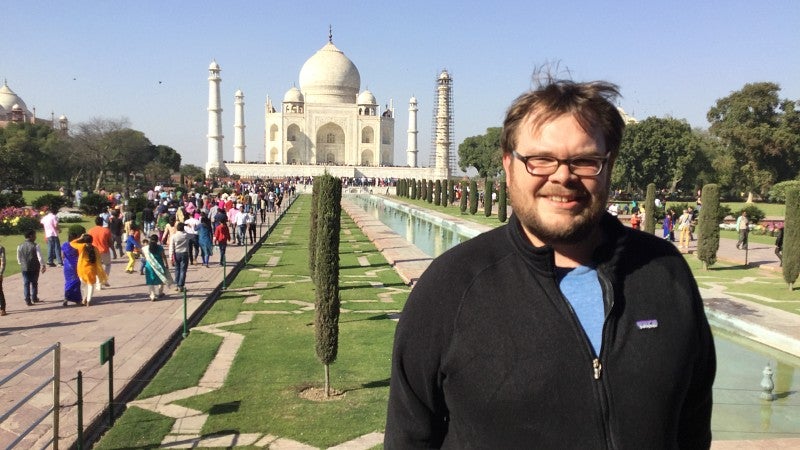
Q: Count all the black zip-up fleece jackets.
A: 1